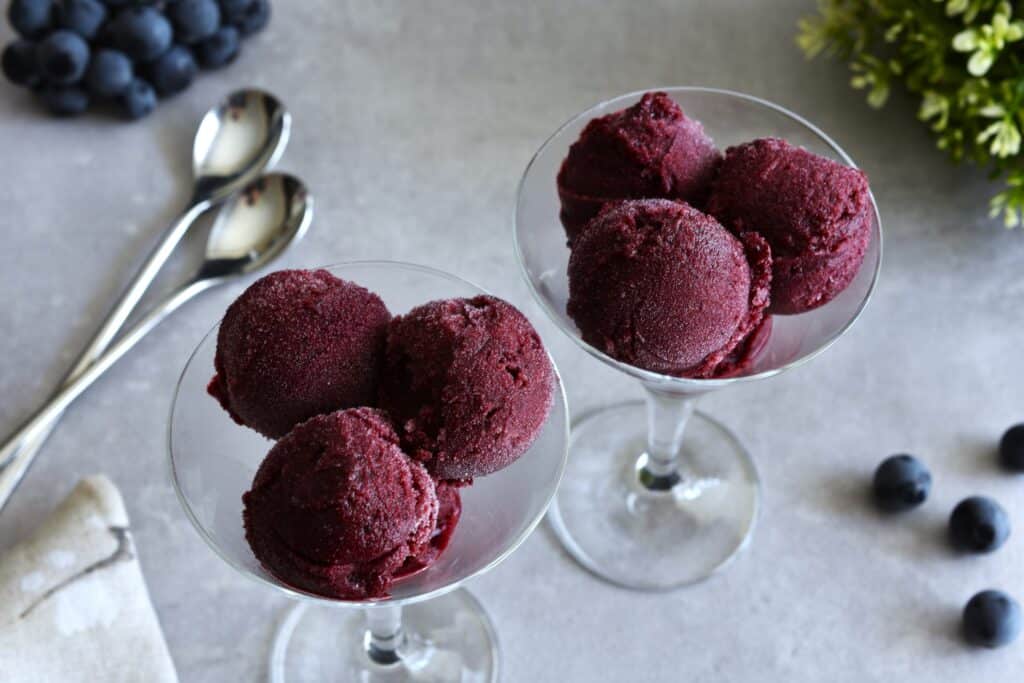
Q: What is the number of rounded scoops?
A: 6